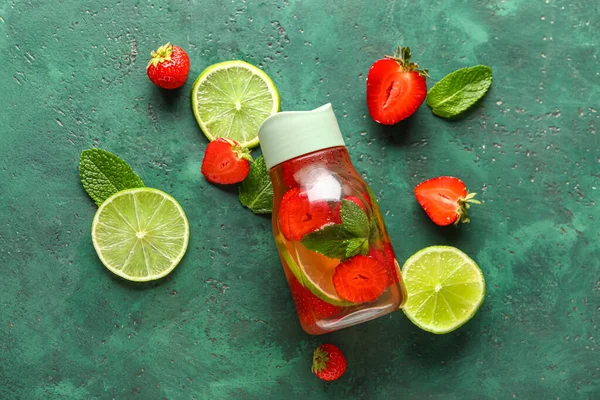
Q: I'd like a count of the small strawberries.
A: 2